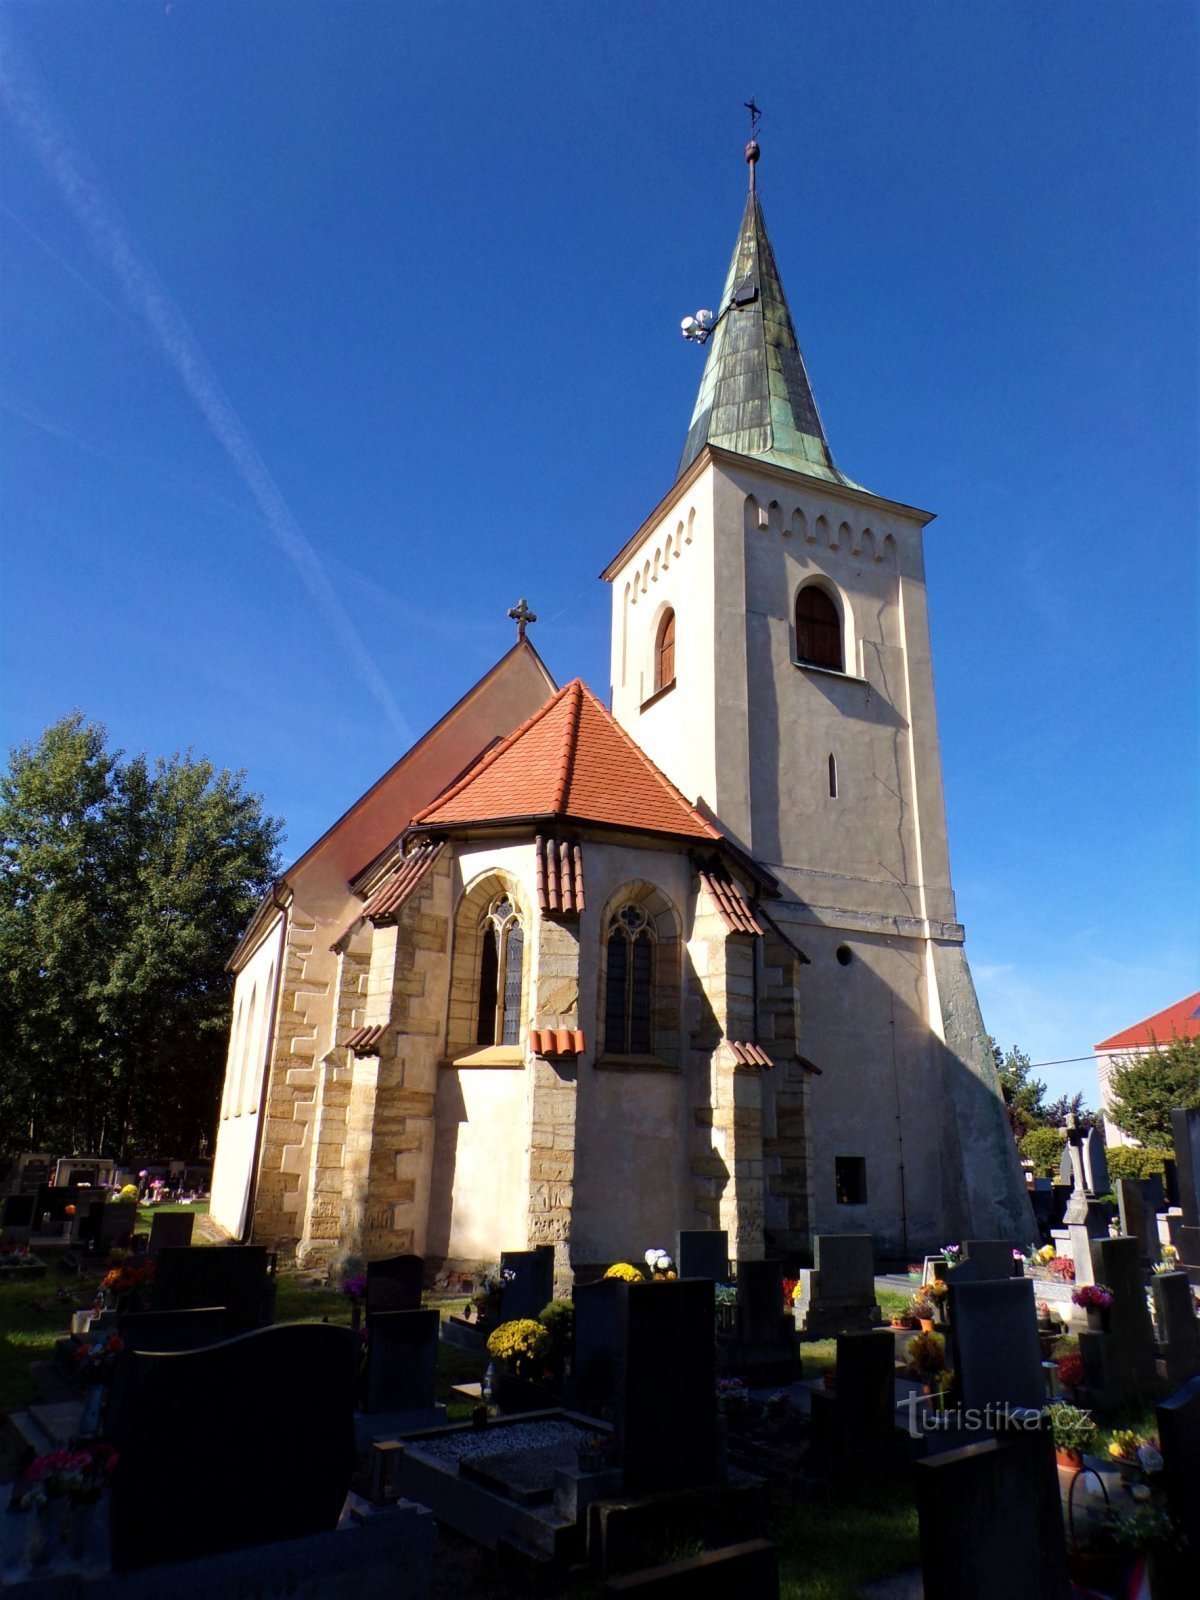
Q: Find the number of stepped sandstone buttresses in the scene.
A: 5